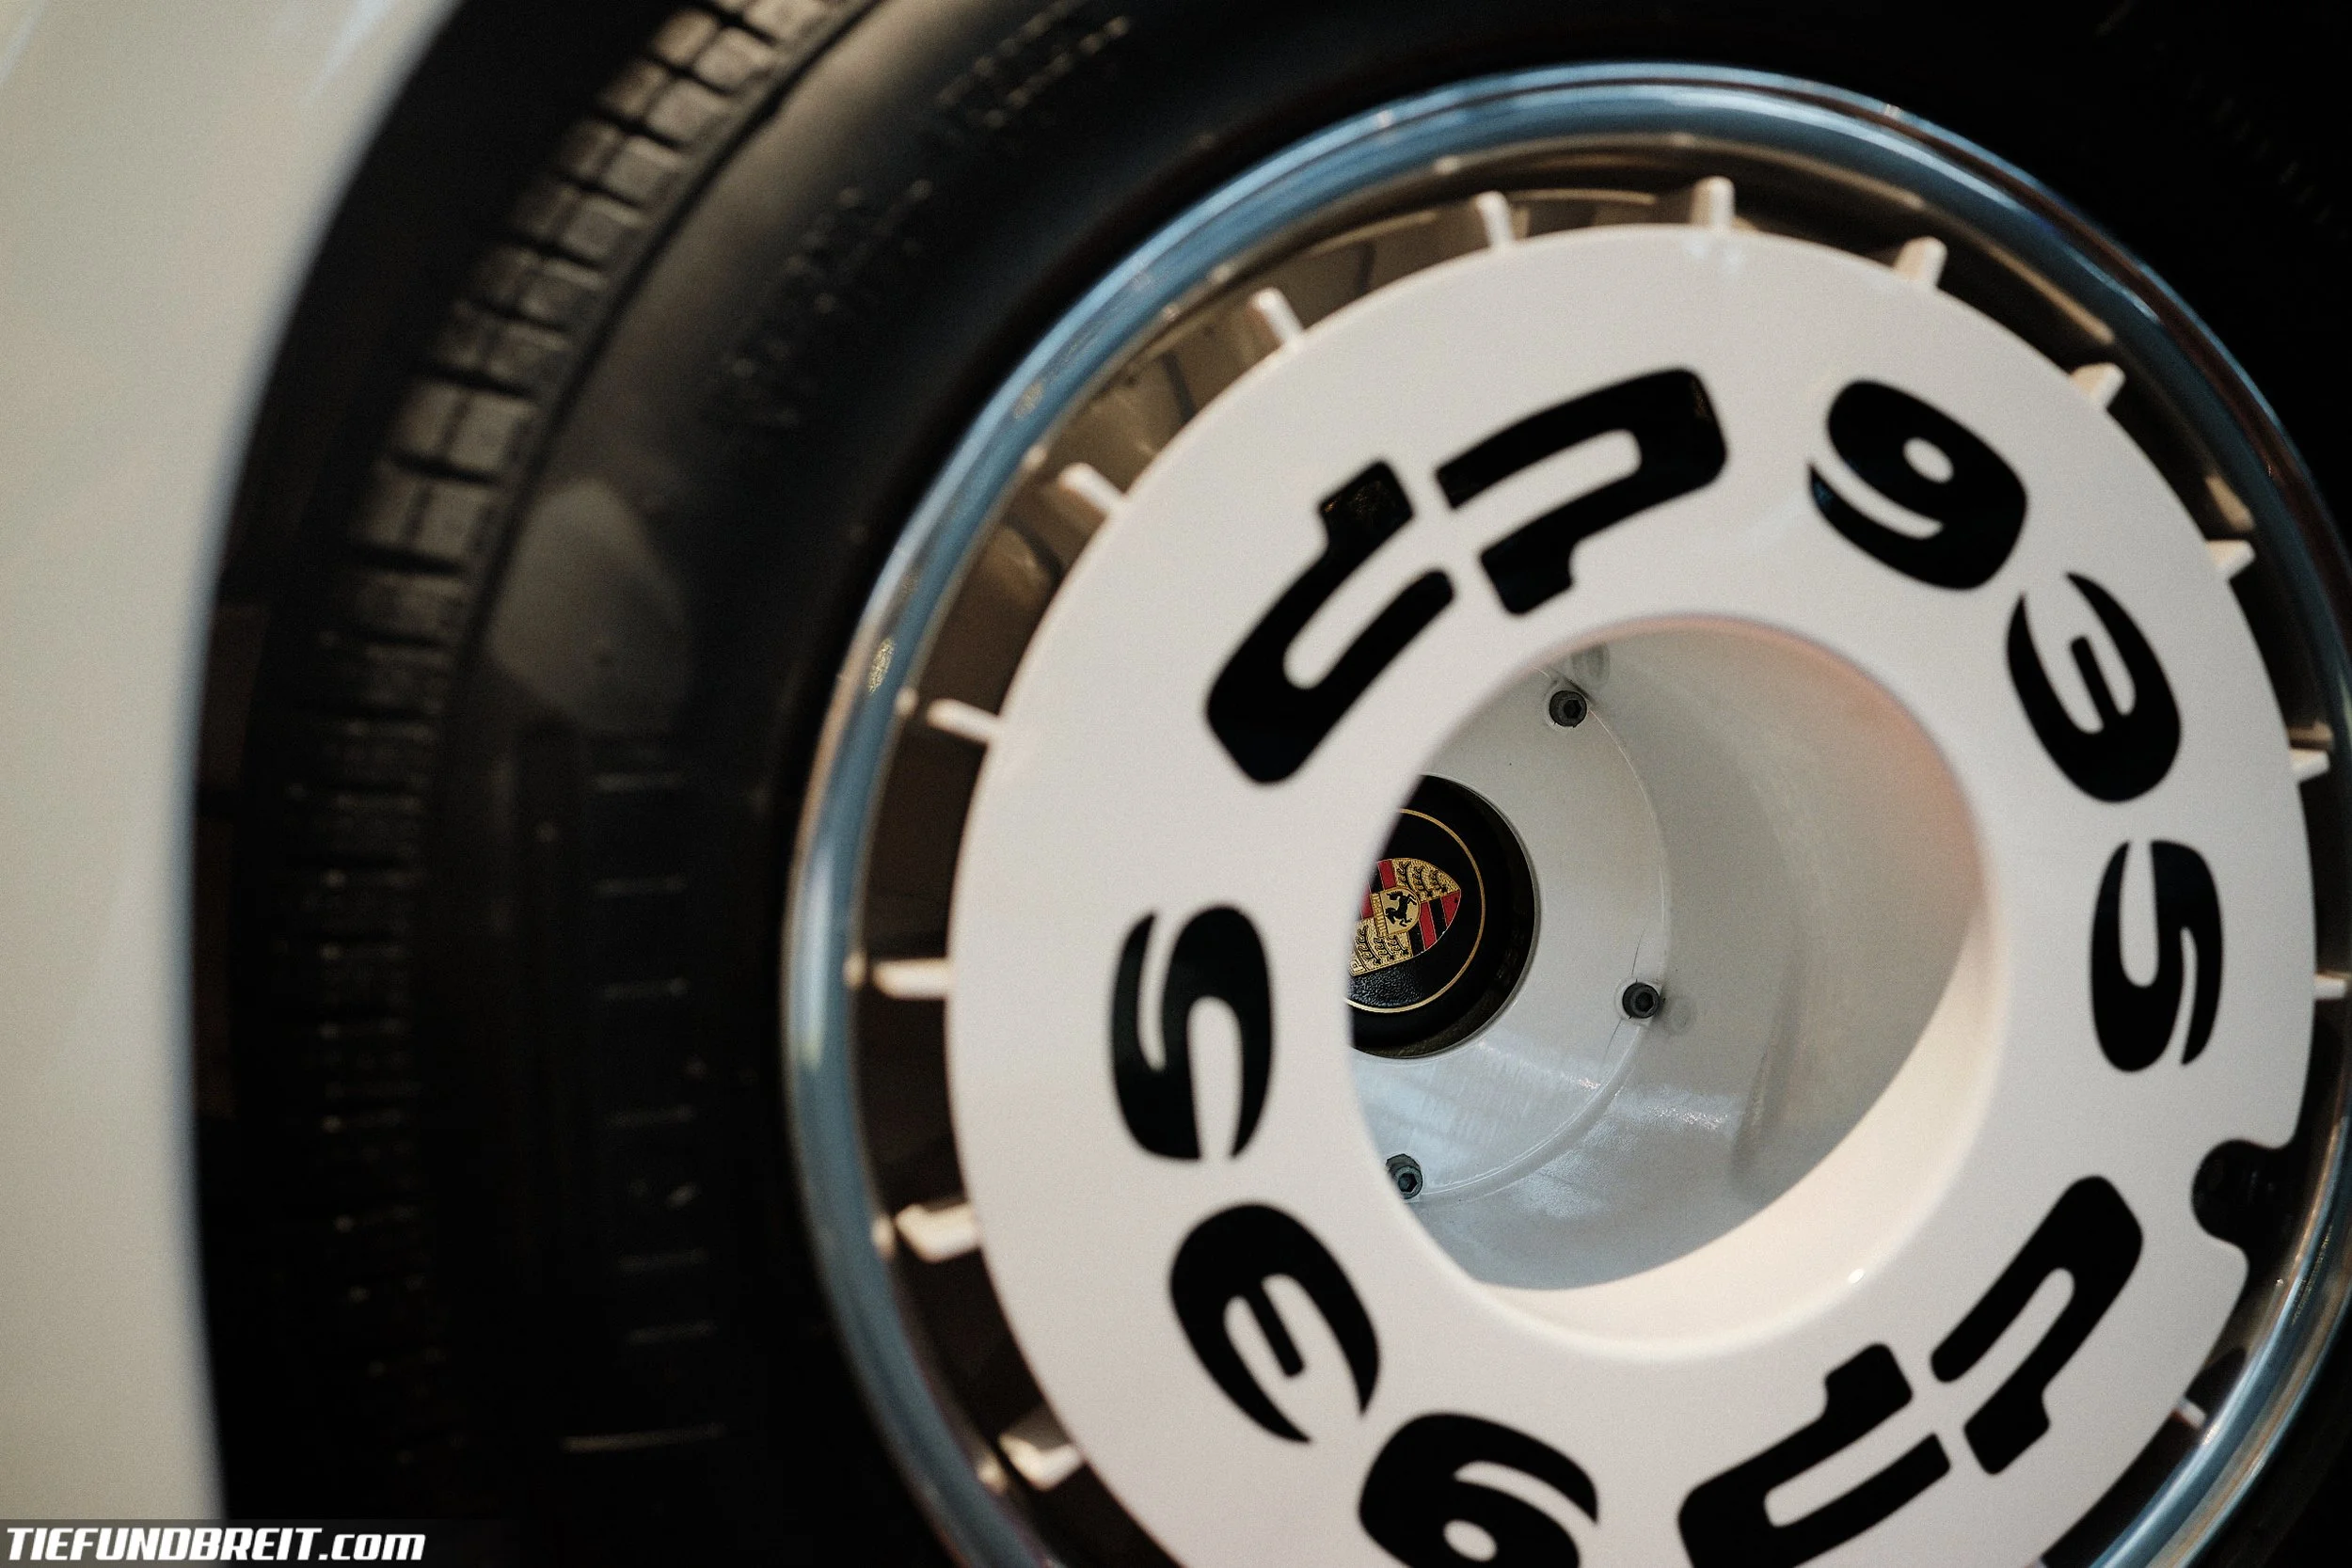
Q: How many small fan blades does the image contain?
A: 14